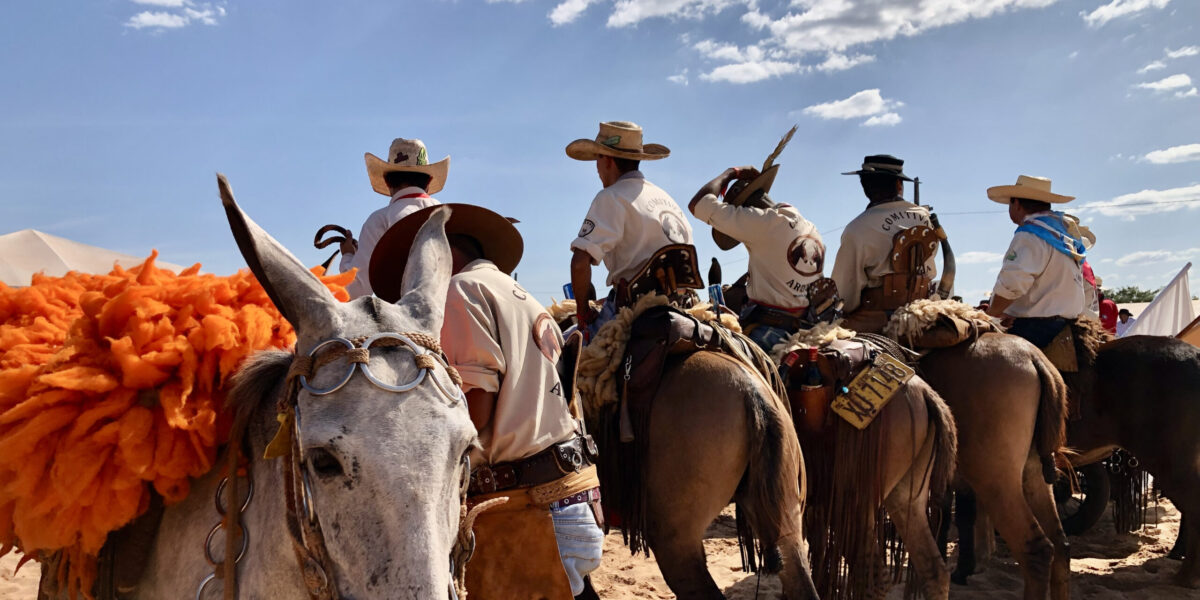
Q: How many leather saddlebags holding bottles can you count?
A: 1